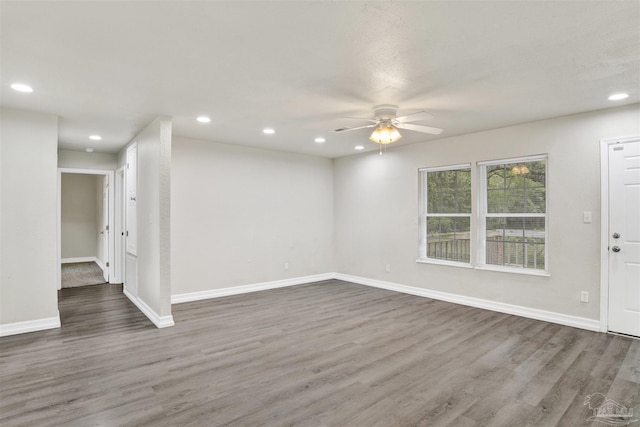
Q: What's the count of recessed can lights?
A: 7